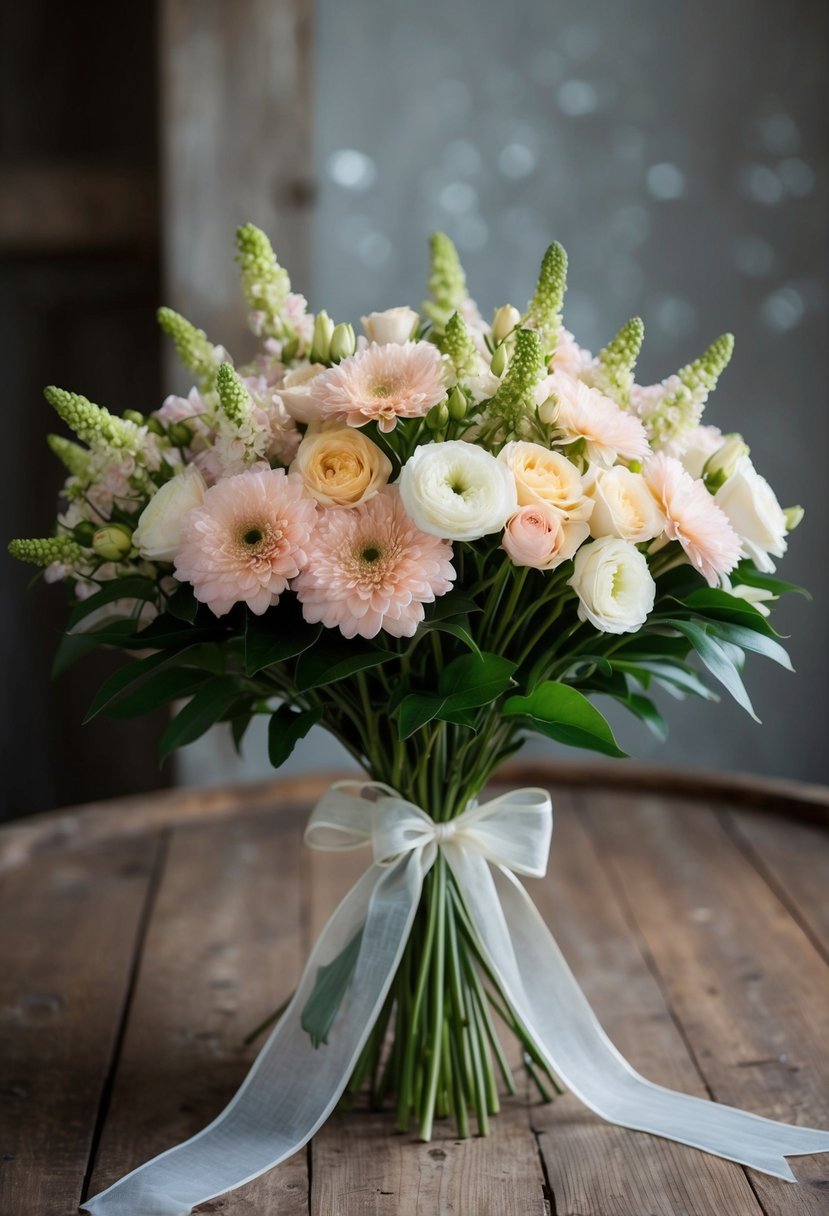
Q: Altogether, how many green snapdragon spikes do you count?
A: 12